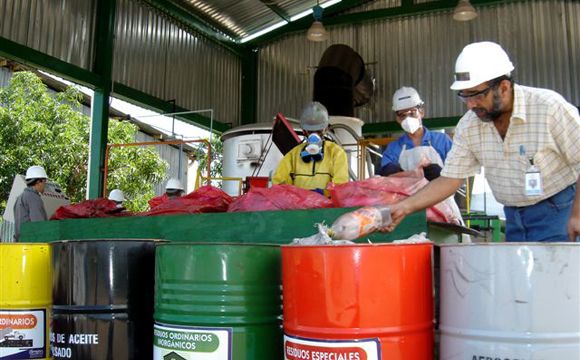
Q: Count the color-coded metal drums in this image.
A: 5